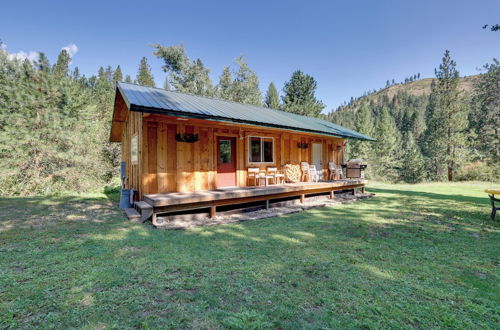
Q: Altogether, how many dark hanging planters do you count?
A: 2